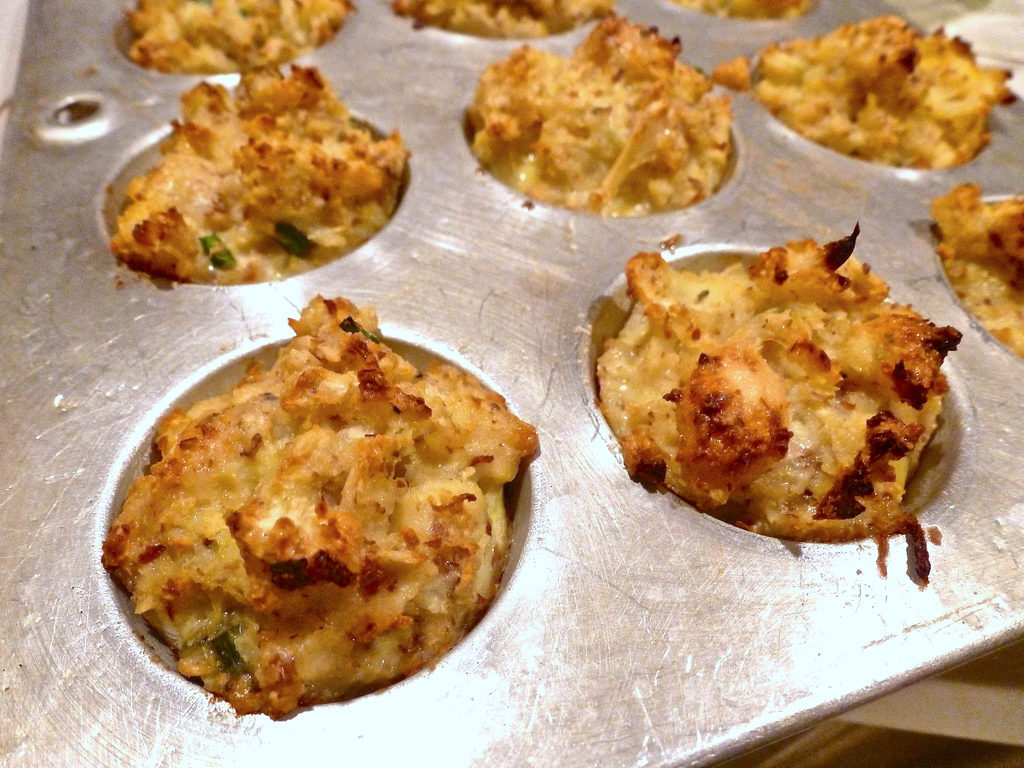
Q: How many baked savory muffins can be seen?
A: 9